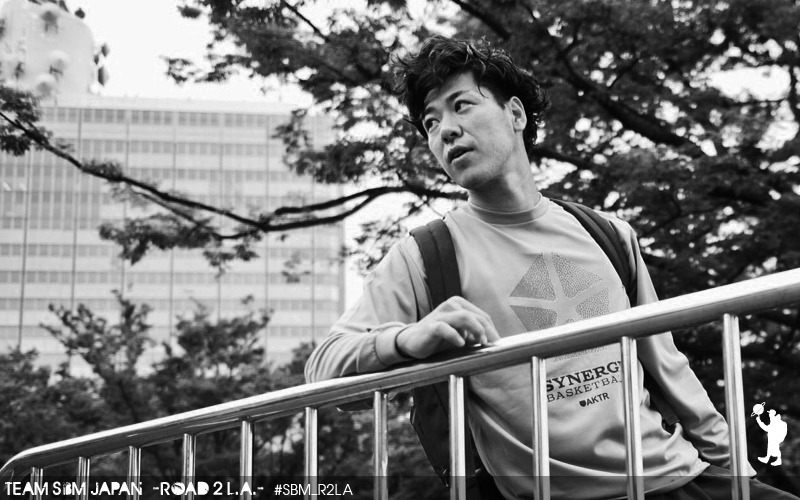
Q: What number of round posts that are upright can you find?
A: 11